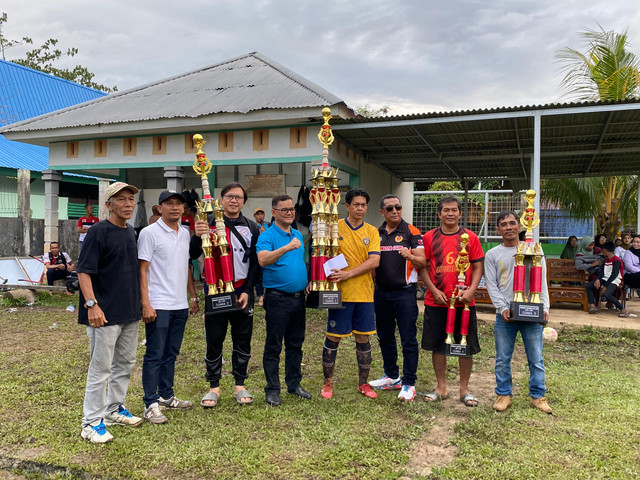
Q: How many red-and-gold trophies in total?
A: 4